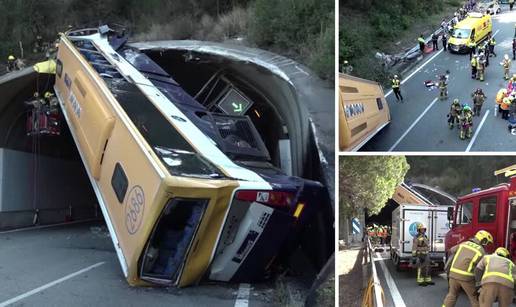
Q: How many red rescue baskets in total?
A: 1